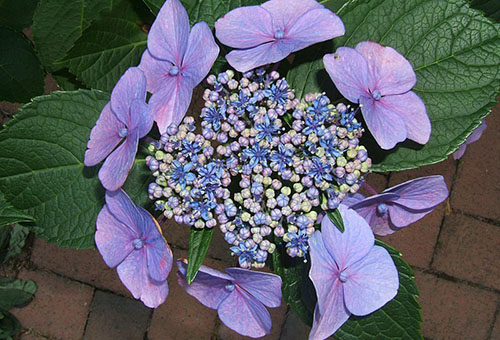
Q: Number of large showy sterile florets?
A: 8